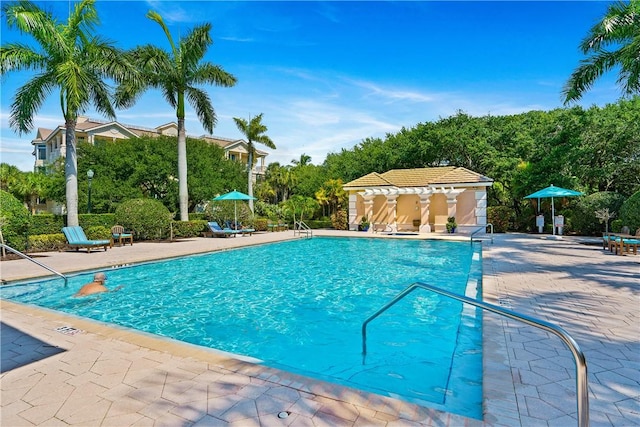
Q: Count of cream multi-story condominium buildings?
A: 1